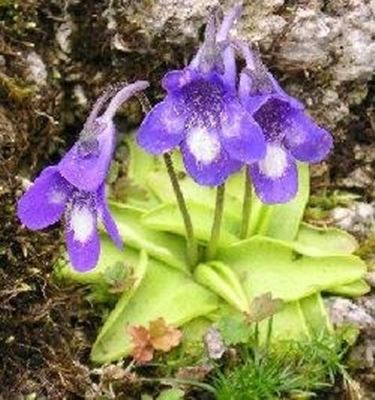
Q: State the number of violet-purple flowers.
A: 3